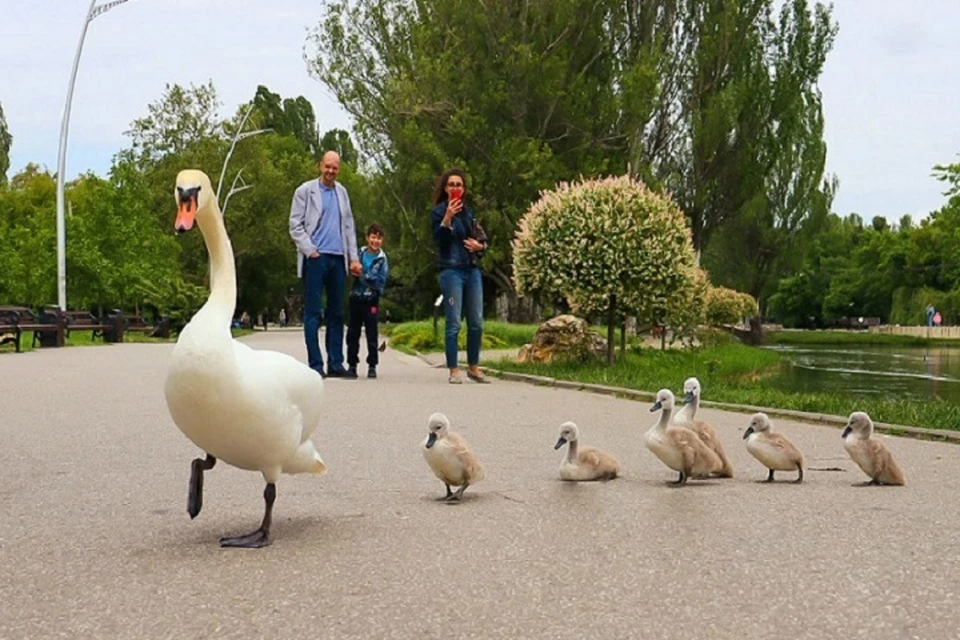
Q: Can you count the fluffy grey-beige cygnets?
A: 6